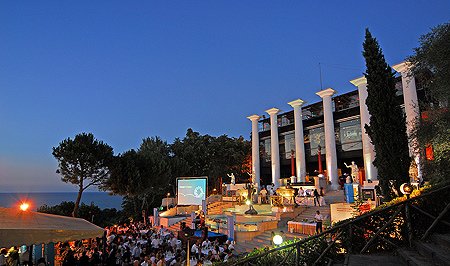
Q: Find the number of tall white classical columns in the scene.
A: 6